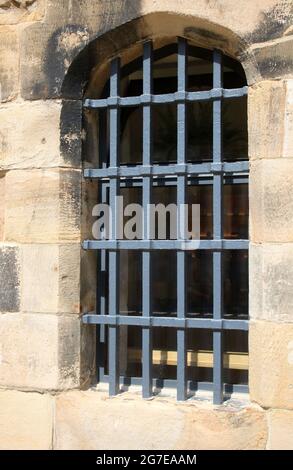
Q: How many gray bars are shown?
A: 8